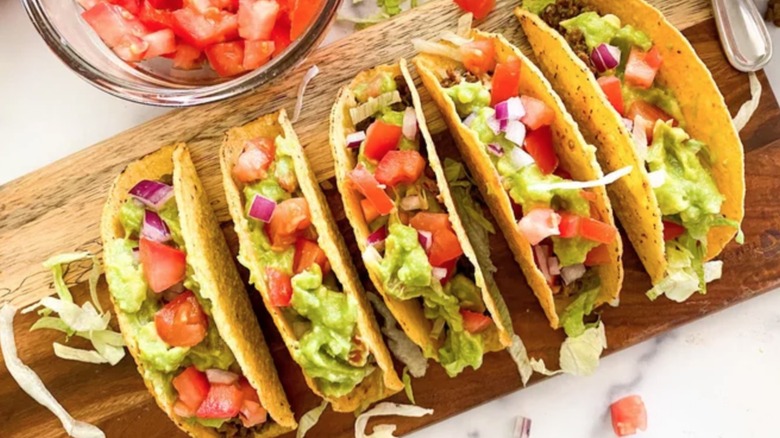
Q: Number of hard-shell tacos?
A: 5